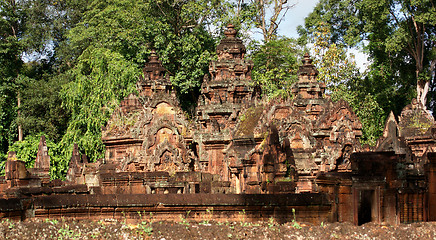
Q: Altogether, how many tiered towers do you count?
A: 3